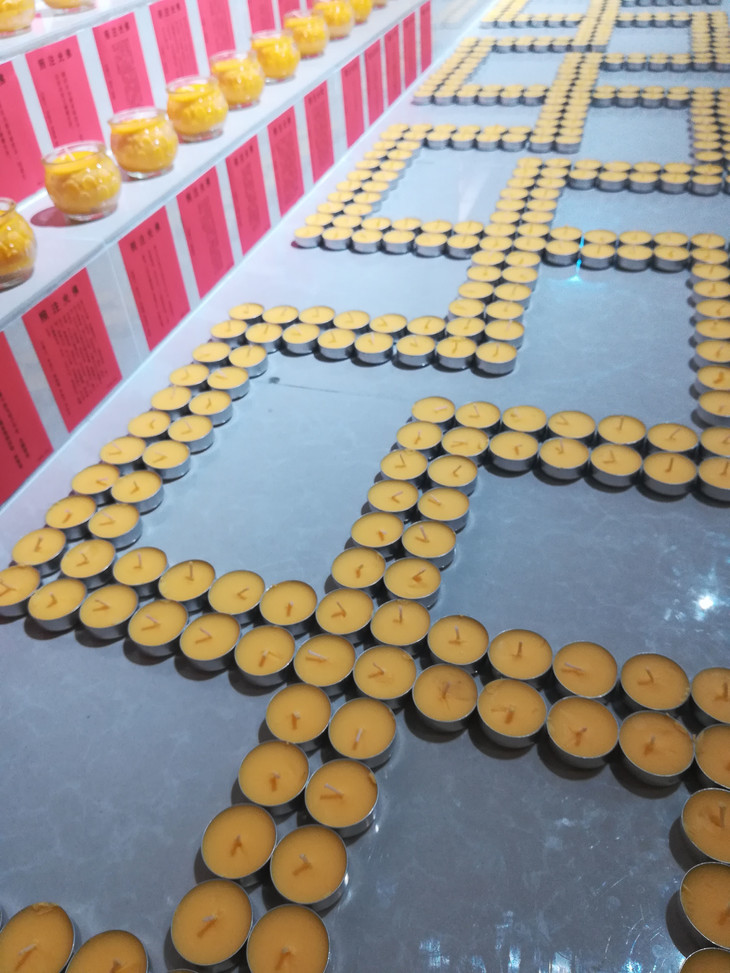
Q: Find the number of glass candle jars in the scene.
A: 12